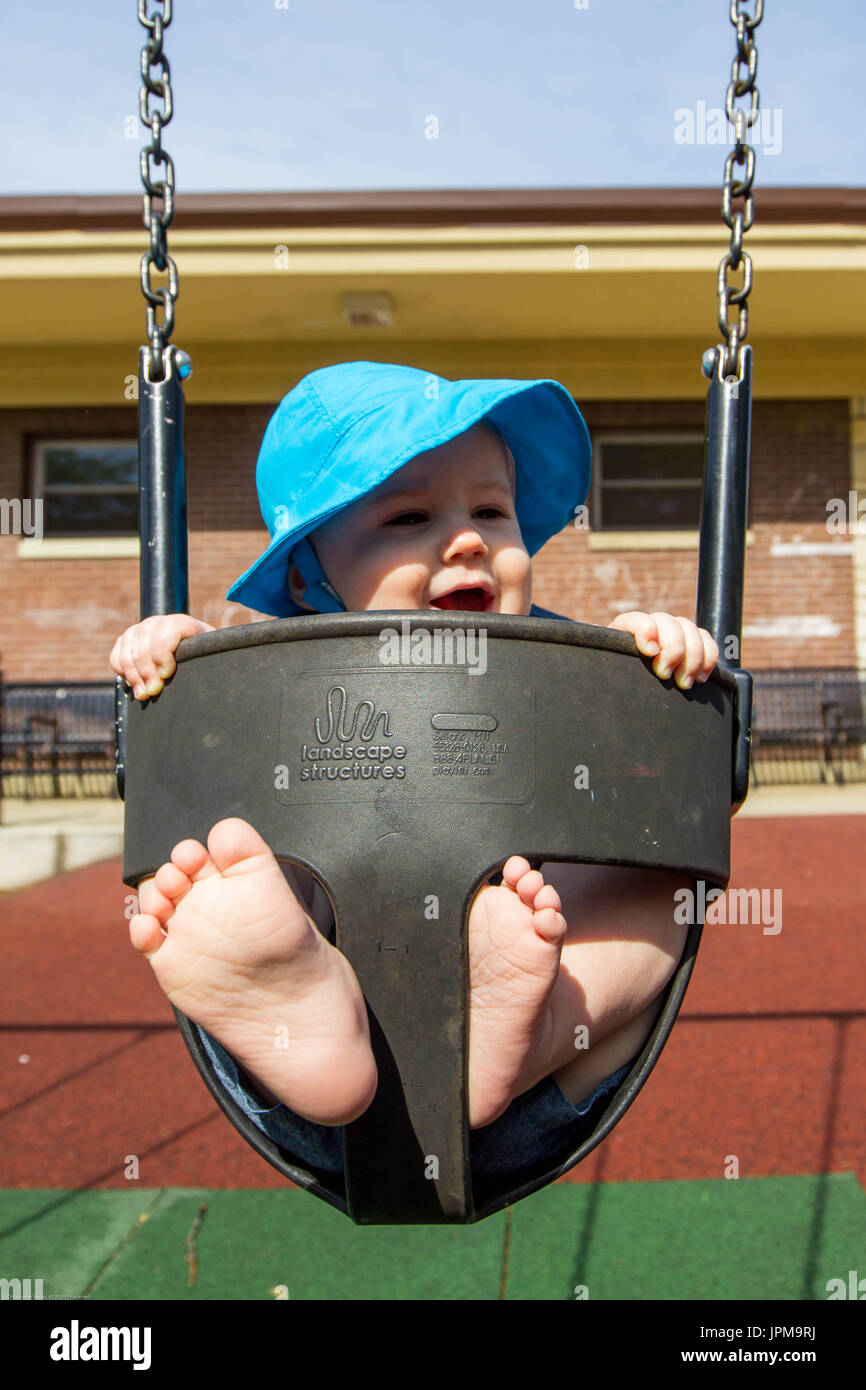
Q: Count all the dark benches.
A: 2